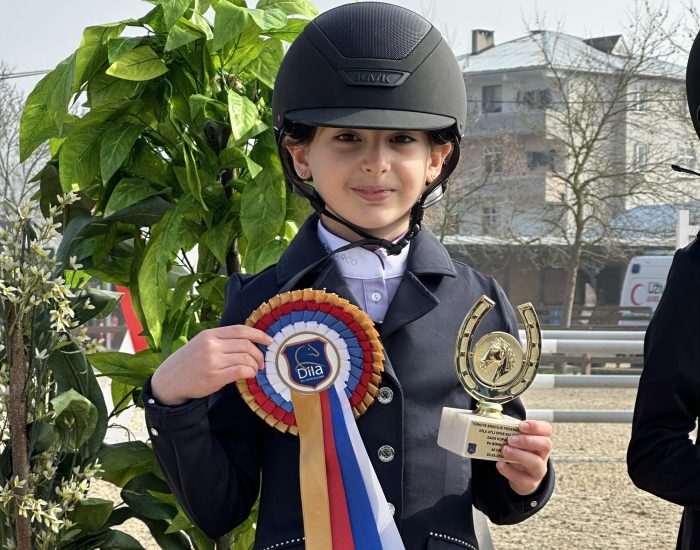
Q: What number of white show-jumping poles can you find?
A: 4